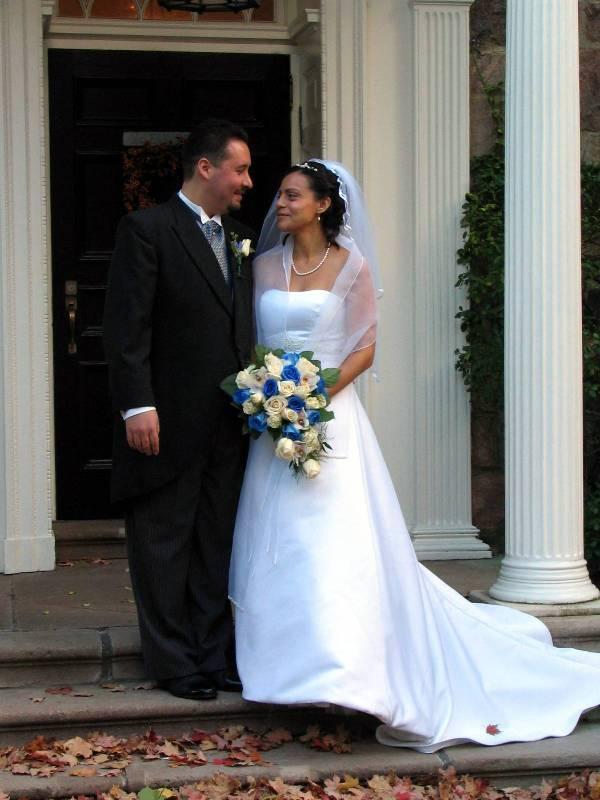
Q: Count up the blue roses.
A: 9